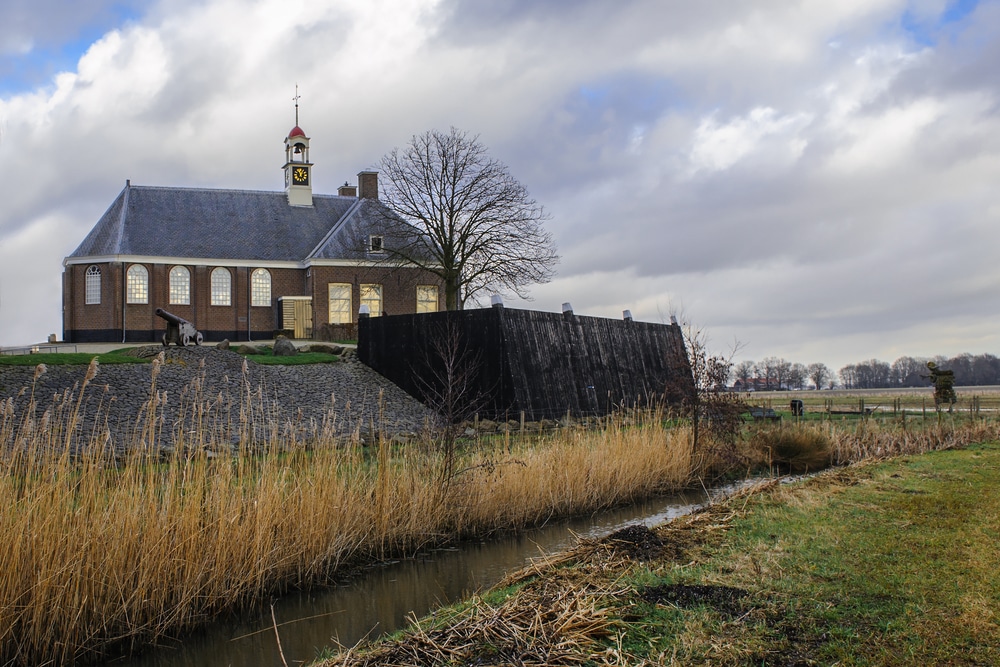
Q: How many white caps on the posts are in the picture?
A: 5